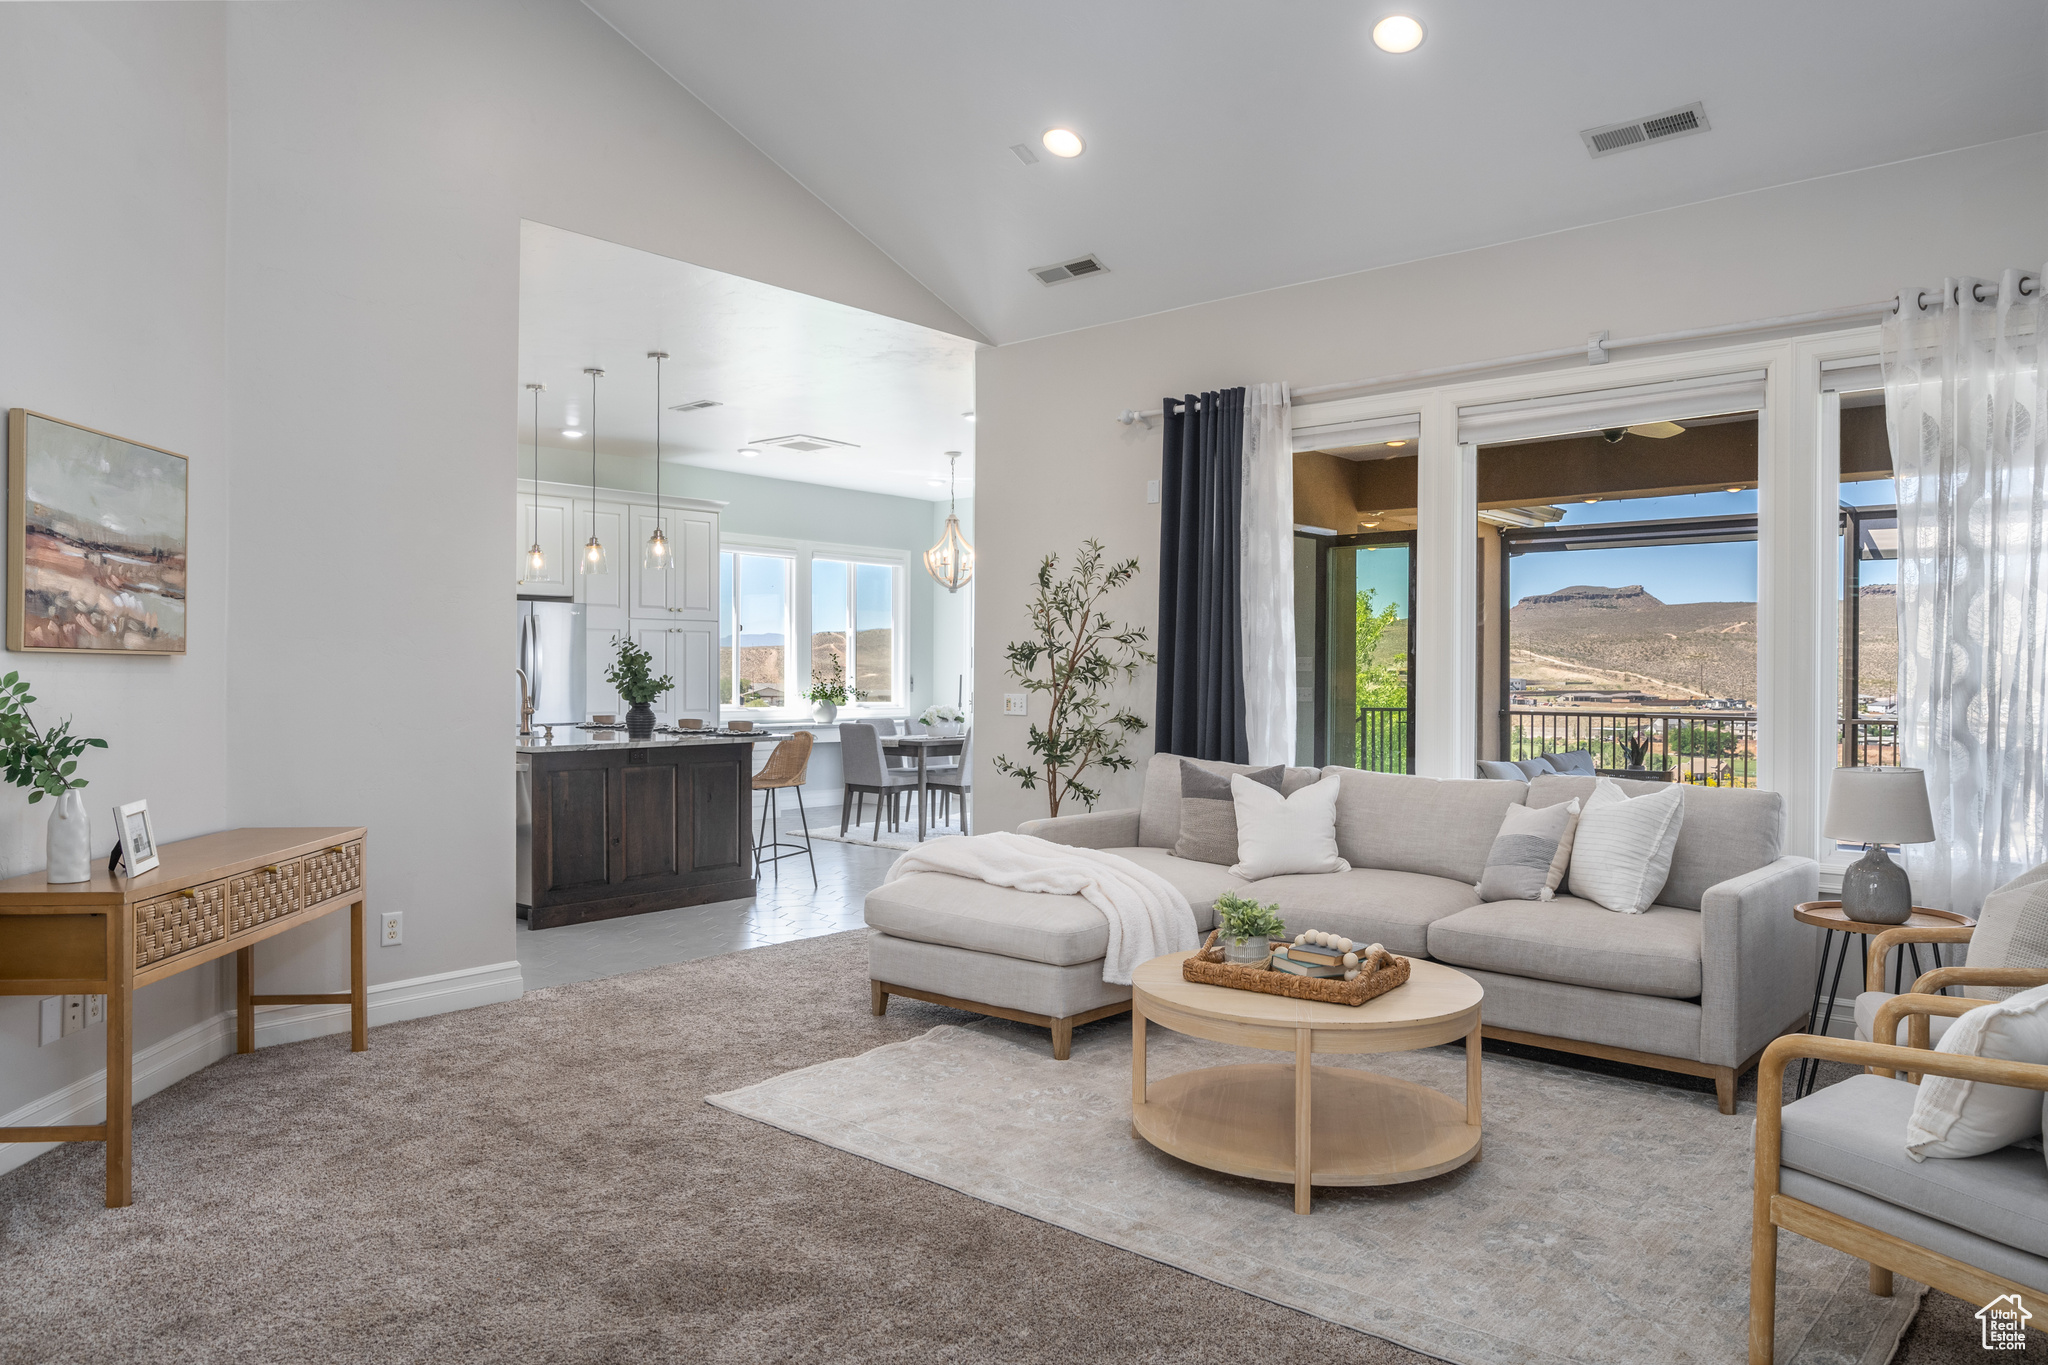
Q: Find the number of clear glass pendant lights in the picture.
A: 3